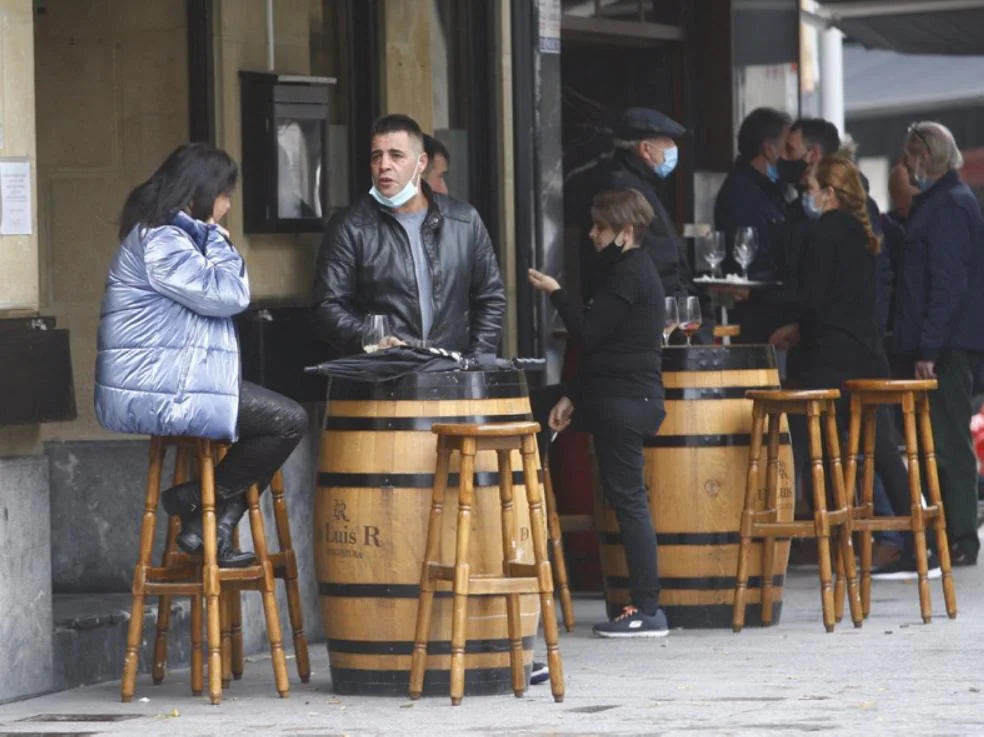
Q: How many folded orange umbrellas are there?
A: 0